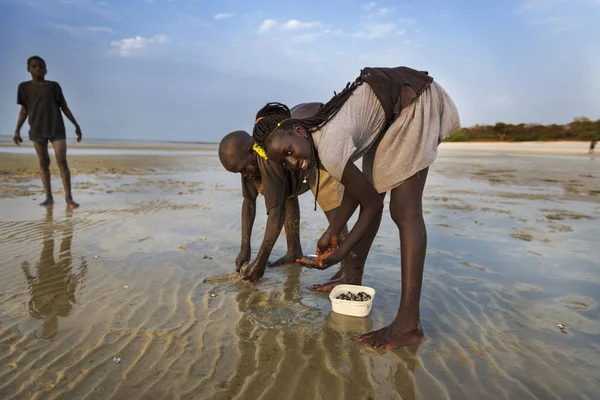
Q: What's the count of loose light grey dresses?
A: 1